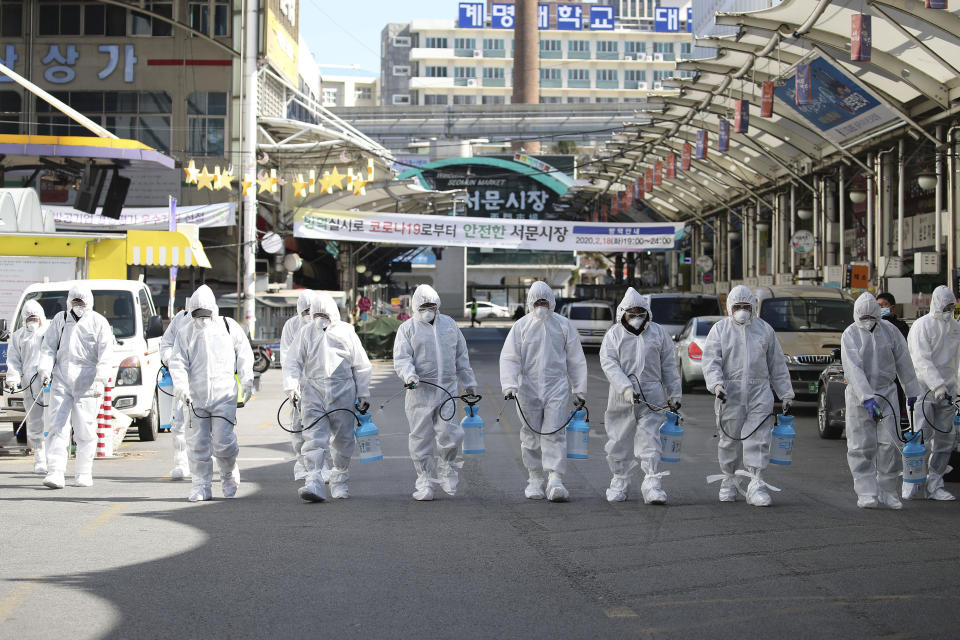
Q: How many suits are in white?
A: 12